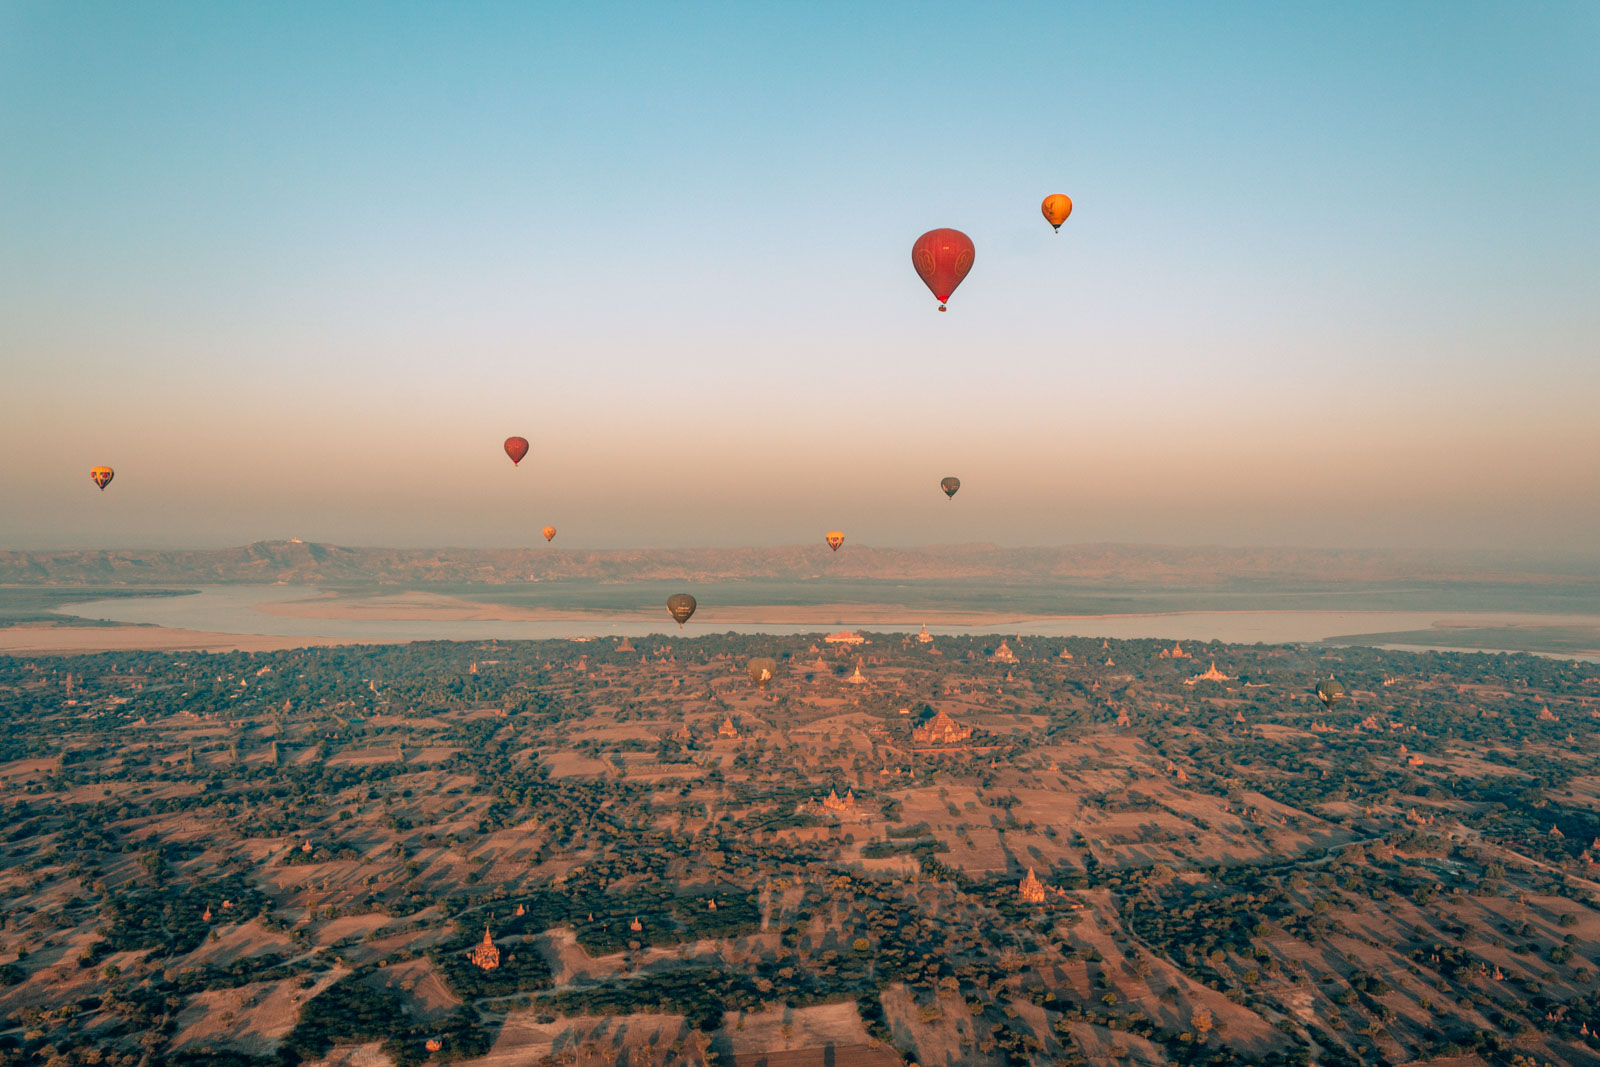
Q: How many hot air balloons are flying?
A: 10